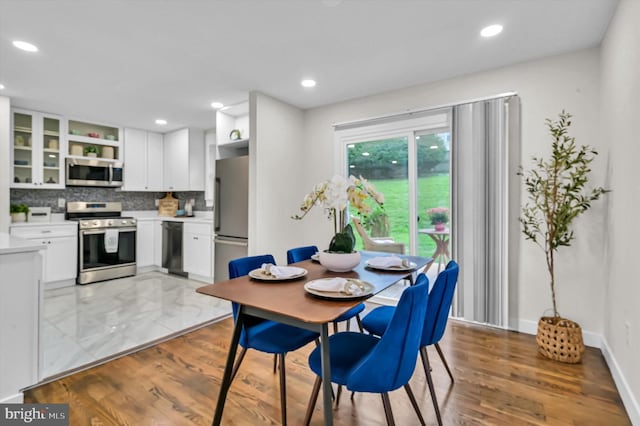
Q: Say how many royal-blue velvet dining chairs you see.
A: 4